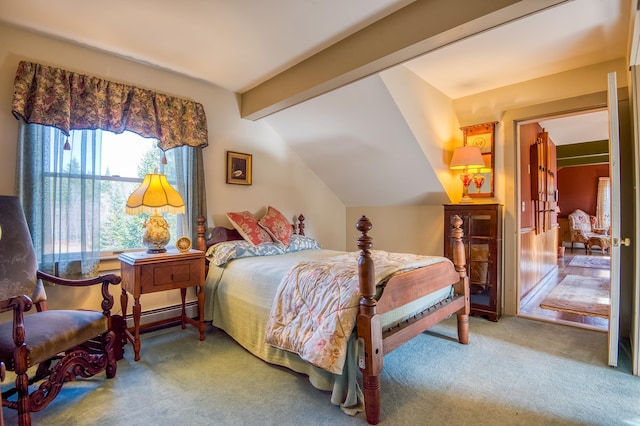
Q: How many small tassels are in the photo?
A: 2